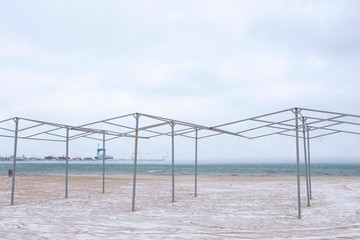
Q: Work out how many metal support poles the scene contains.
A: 9